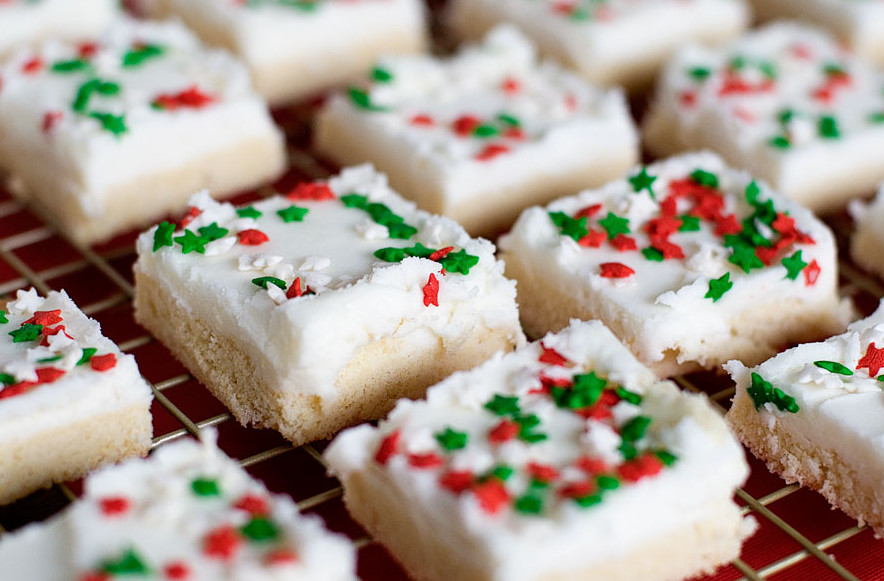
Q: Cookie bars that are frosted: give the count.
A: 14